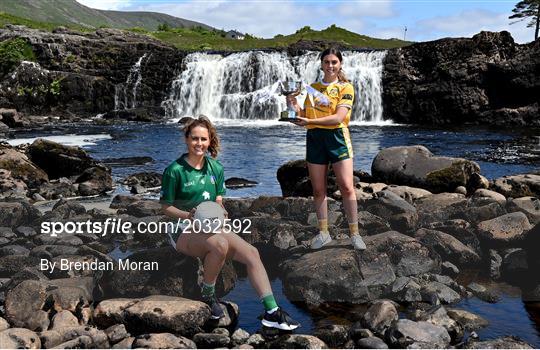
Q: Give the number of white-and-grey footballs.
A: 1